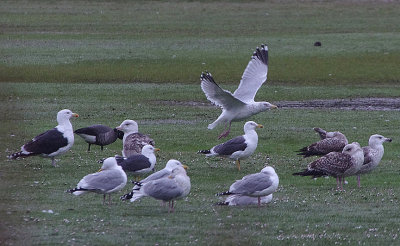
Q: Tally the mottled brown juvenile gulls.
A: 4